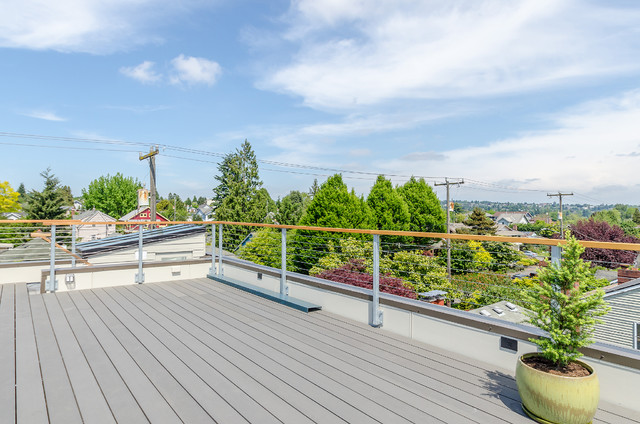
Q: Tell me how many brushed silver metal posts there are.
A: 8